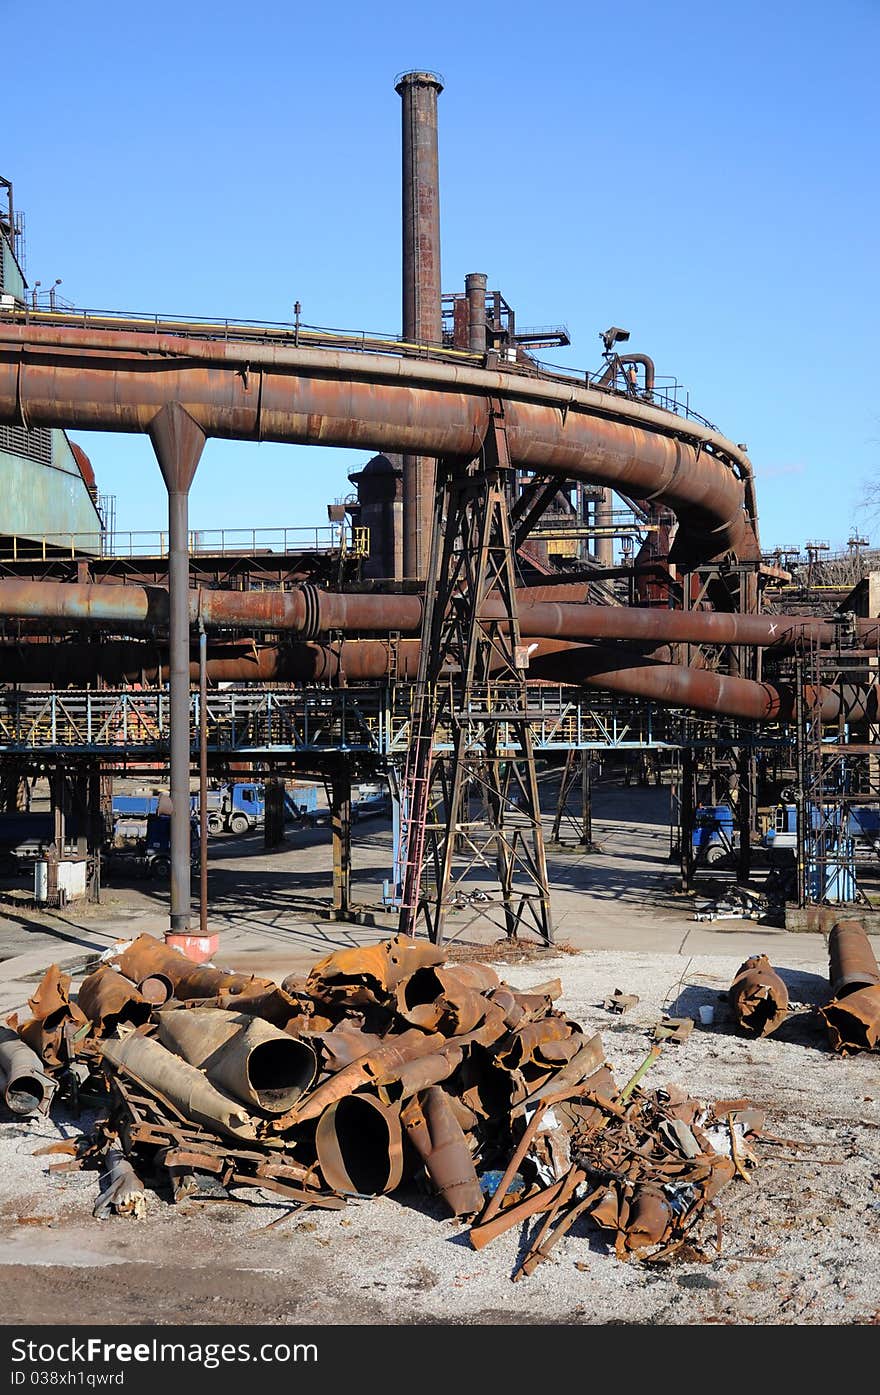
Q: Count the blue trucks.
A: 3